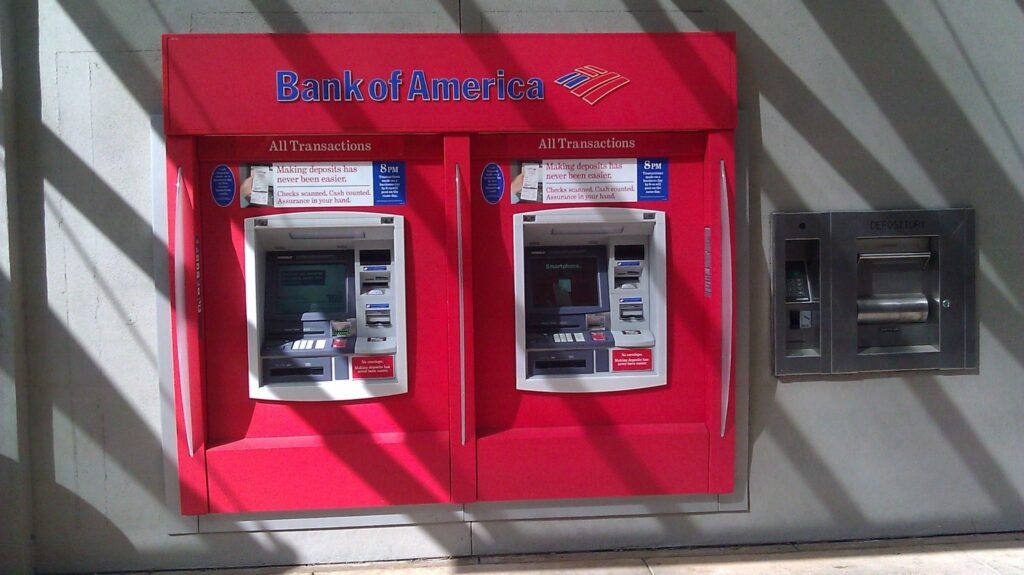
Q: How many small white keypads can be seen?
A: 2